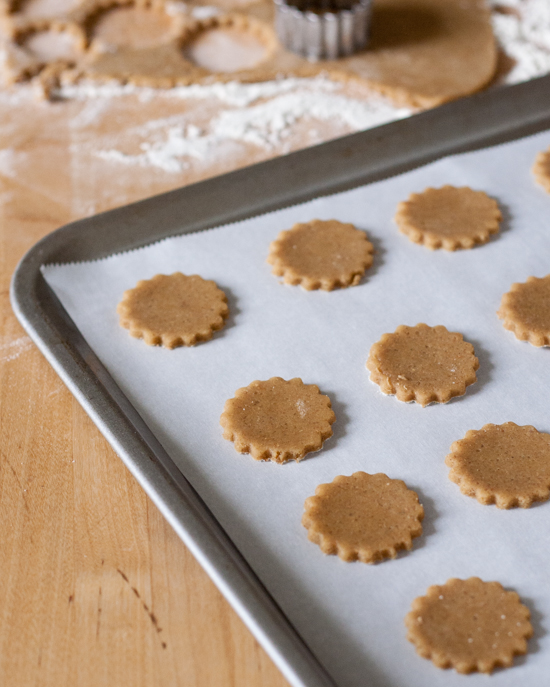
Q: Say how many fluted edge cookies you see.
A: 10